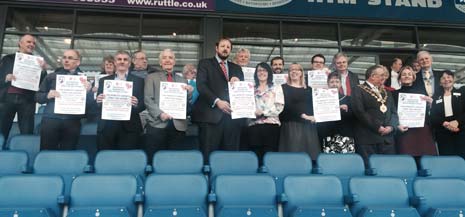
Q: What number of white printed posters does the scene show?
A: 10